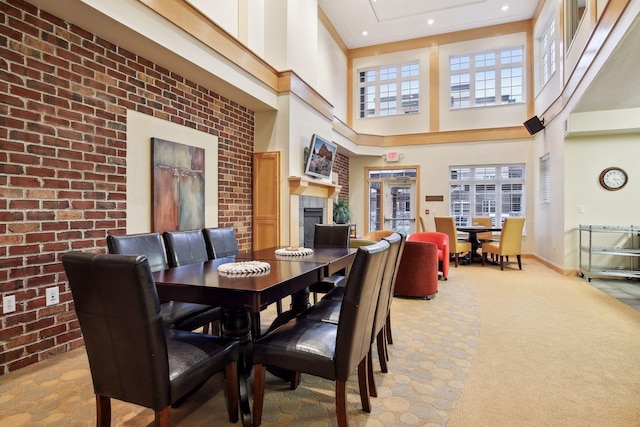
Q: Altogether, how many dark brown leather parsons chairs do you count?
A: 8